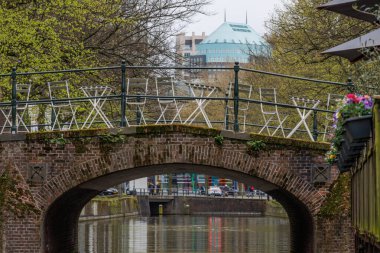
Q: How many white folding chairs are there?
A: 7